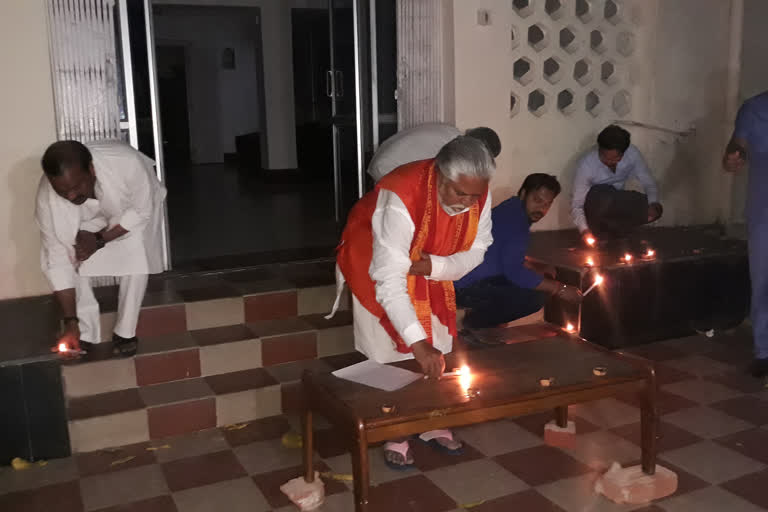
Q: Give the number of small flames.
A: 8